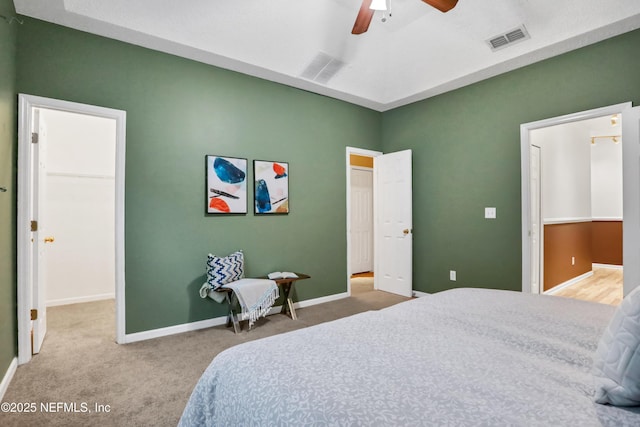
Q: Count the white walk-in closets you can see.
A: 1